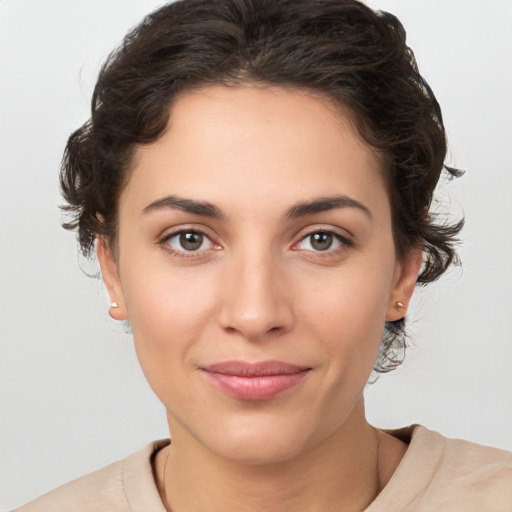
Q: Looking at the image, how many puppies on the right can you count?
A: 0